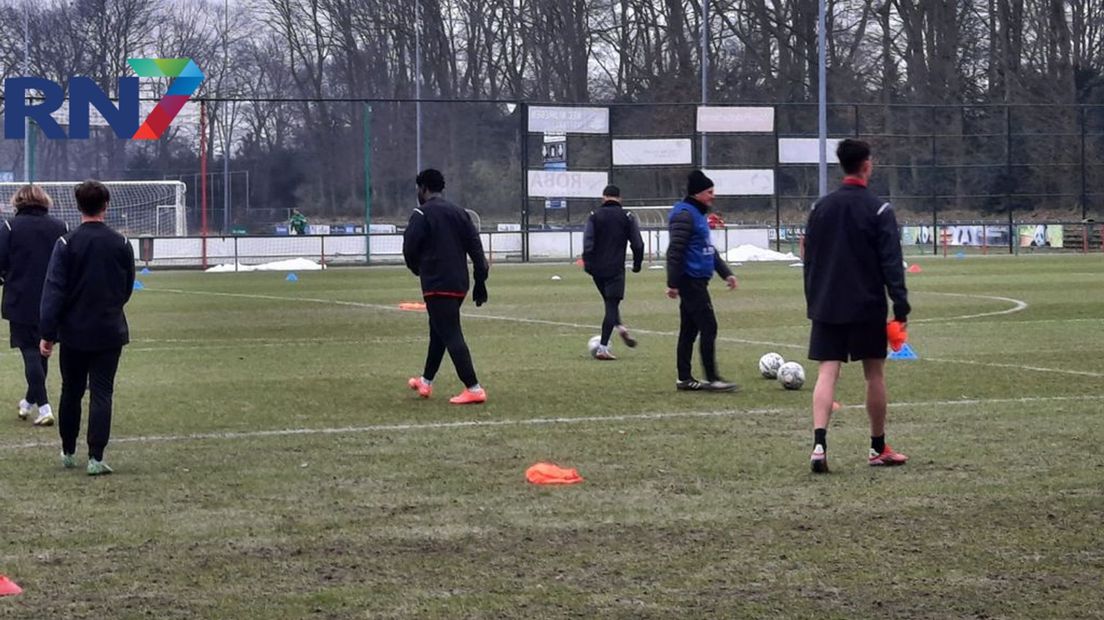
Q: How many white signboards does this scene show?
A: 6